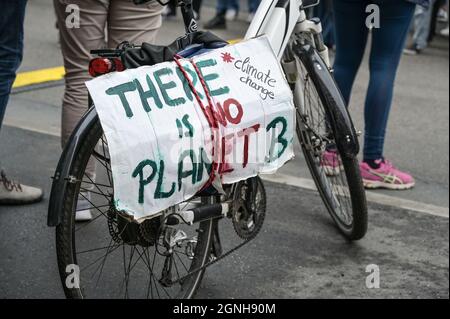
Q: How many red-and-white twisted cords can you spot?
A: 2